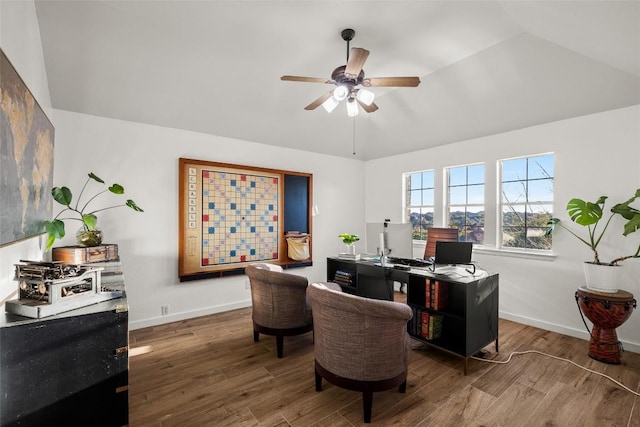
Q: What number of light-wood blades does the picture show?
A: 5